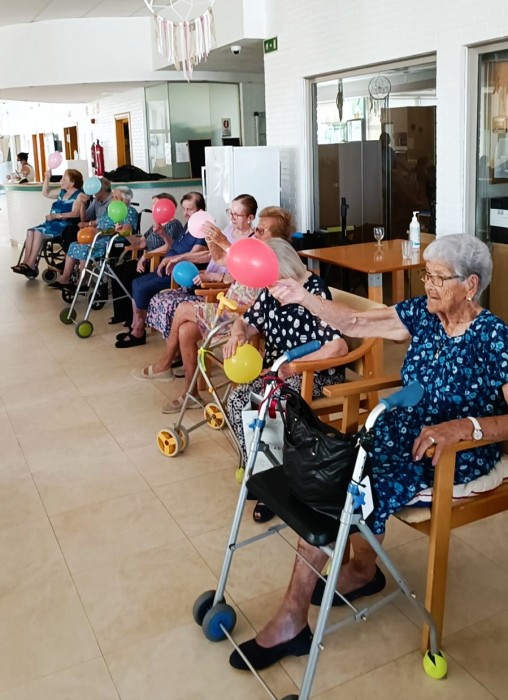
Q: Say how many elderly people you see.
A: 9